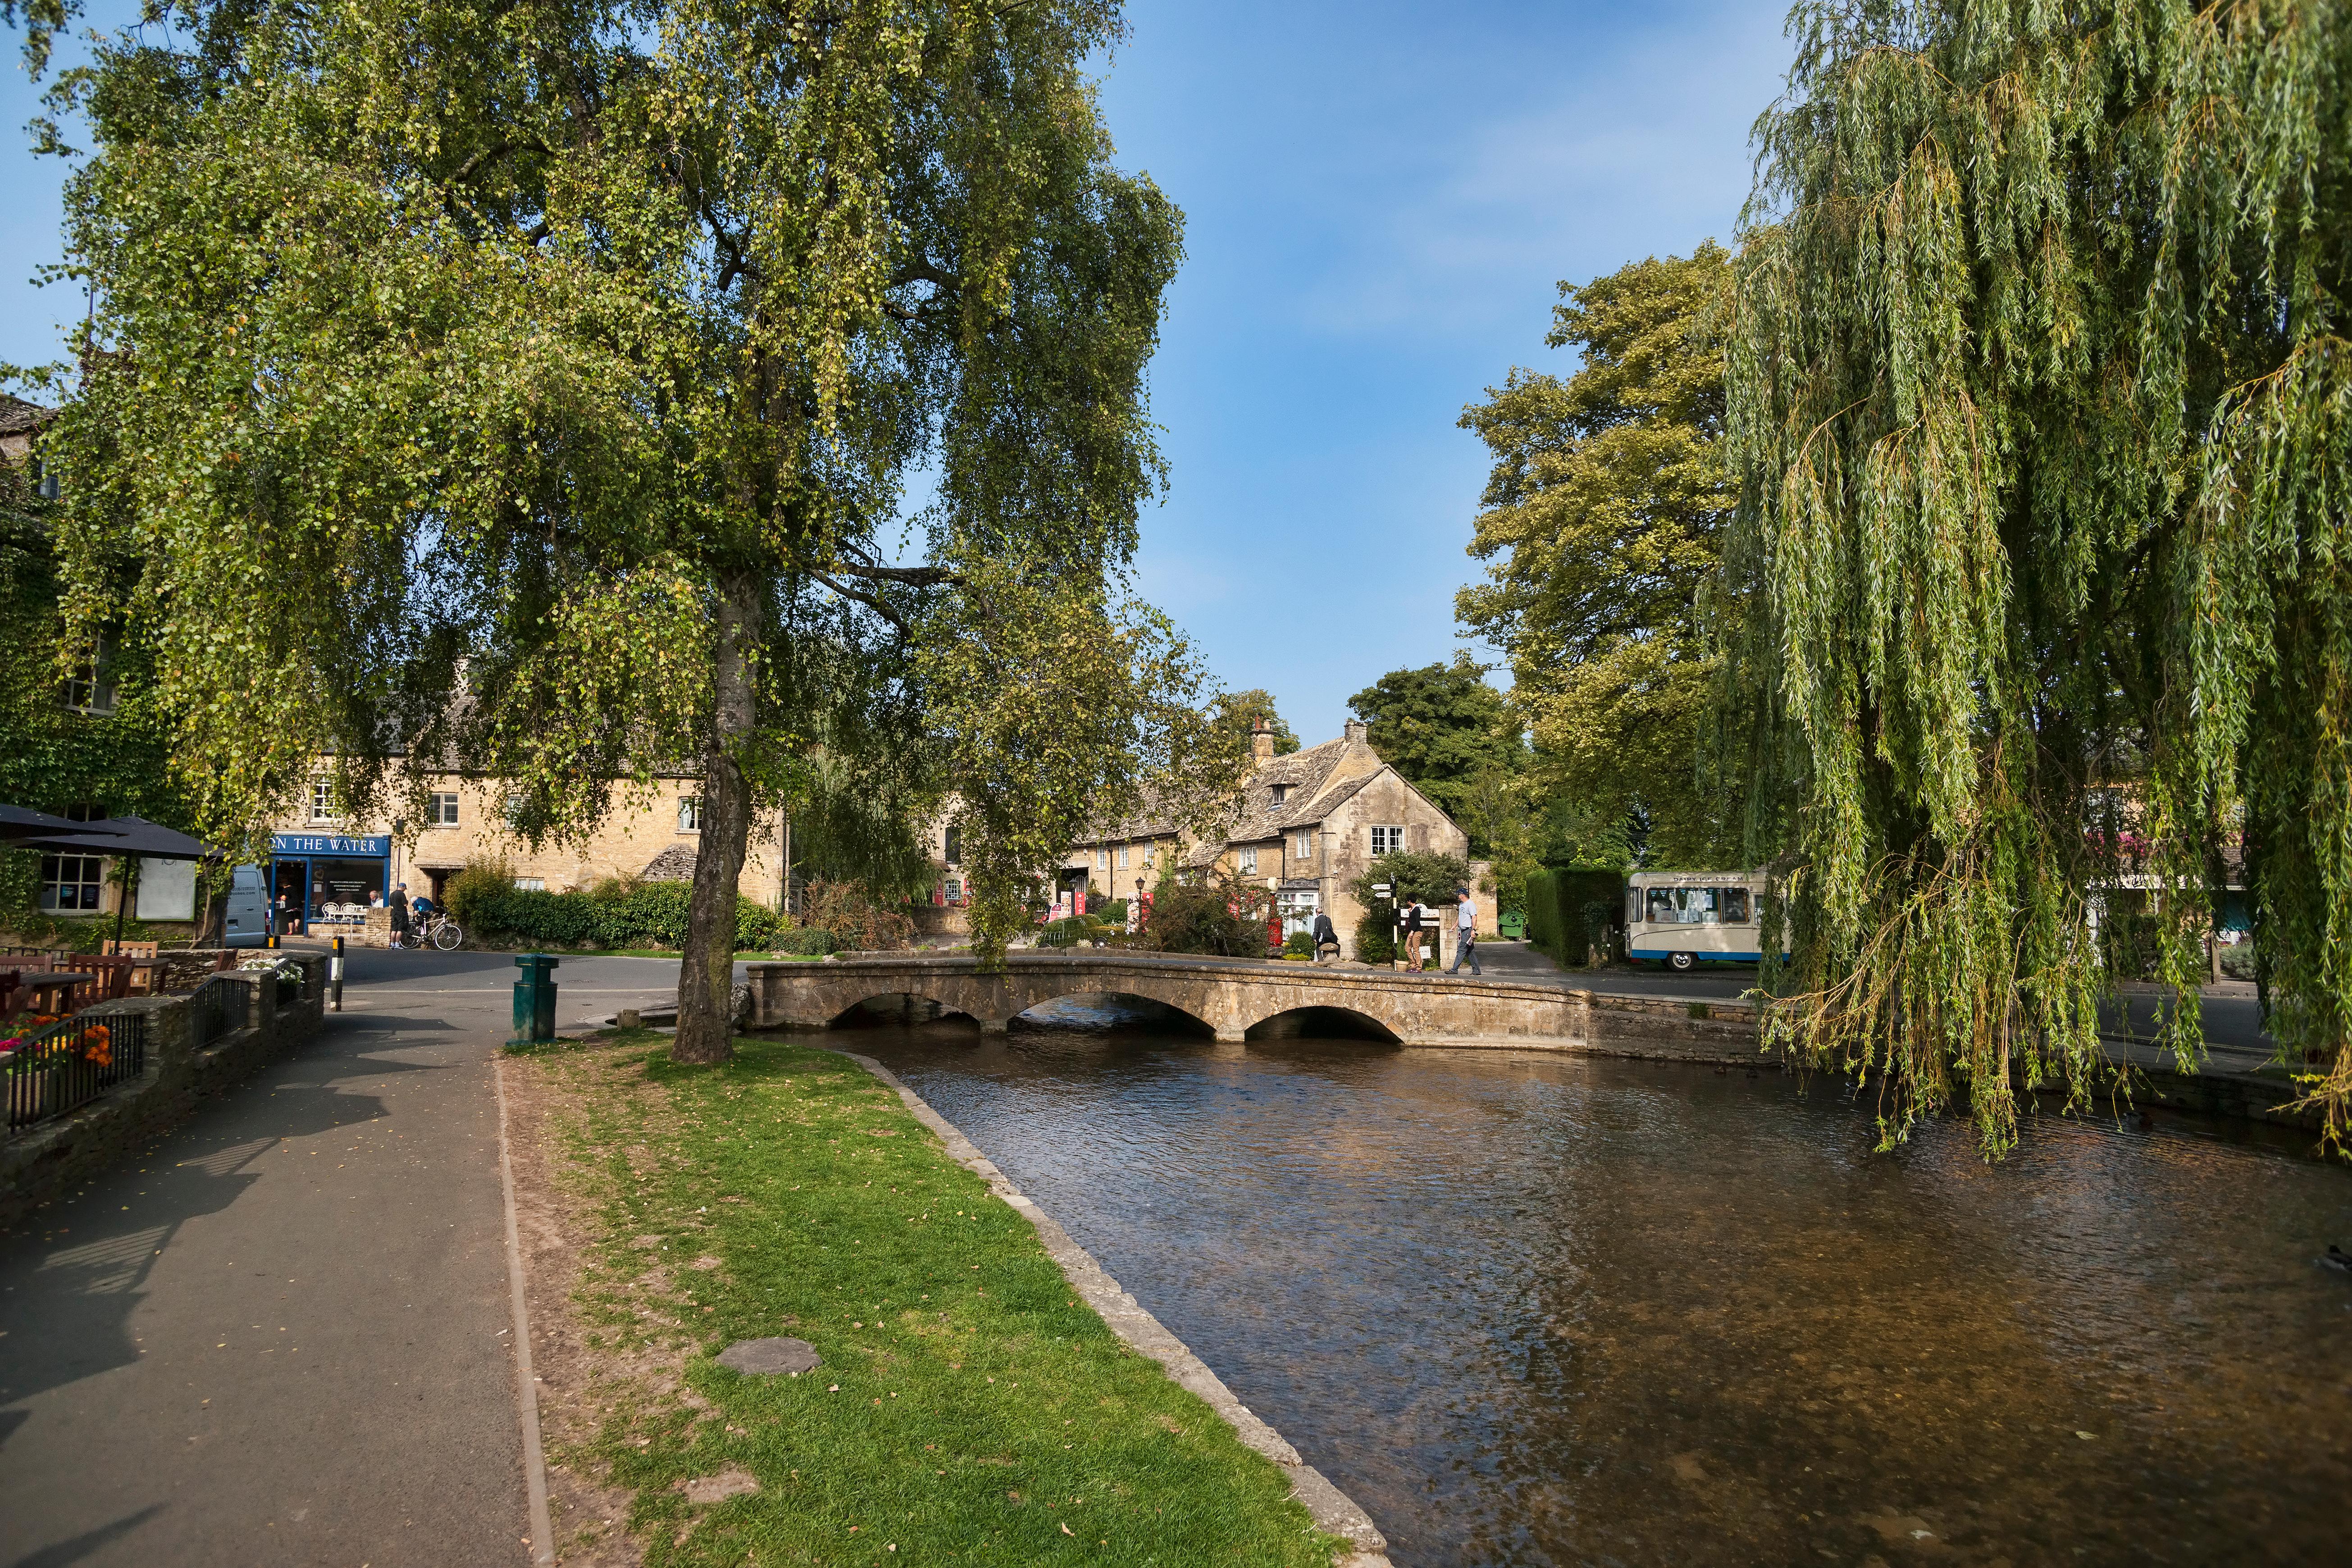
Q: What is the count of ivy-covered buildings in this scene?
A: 1